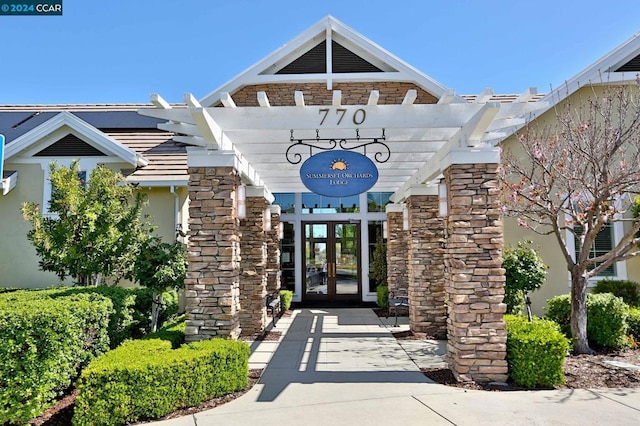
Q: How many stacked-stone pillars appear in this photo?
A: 6